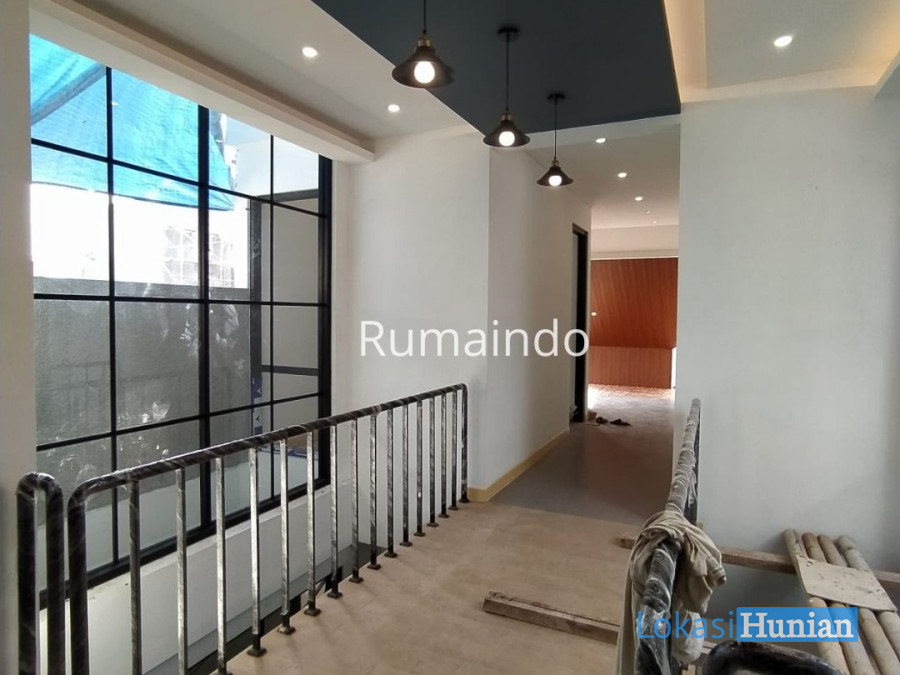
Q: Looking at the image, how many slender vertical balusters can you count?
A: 15